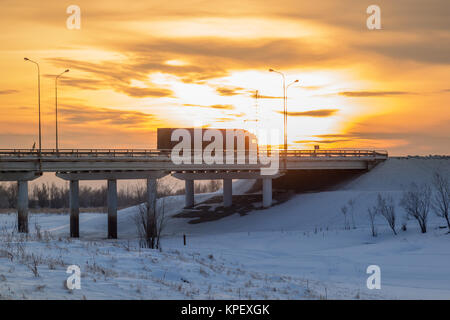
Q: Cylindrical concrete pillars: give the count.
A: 7